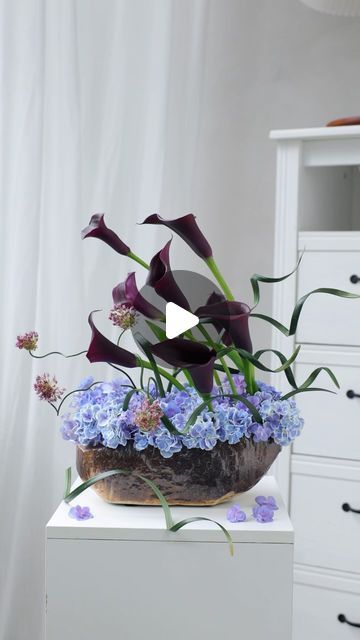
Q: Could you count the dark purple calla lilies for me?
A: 8